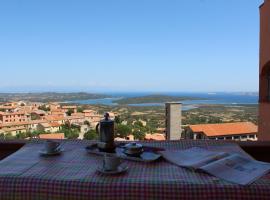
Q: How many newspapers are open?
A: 1